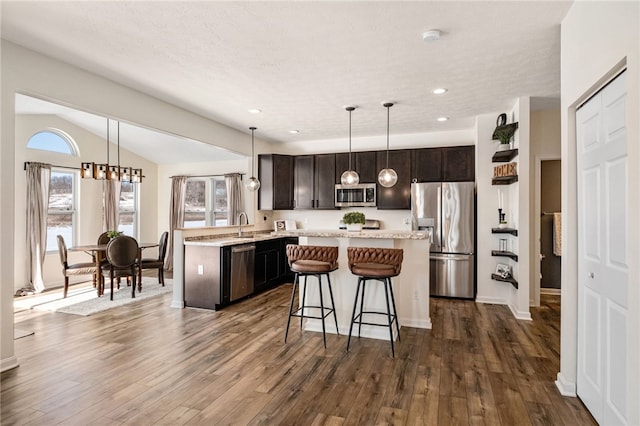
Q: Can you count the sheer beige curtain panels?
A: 4